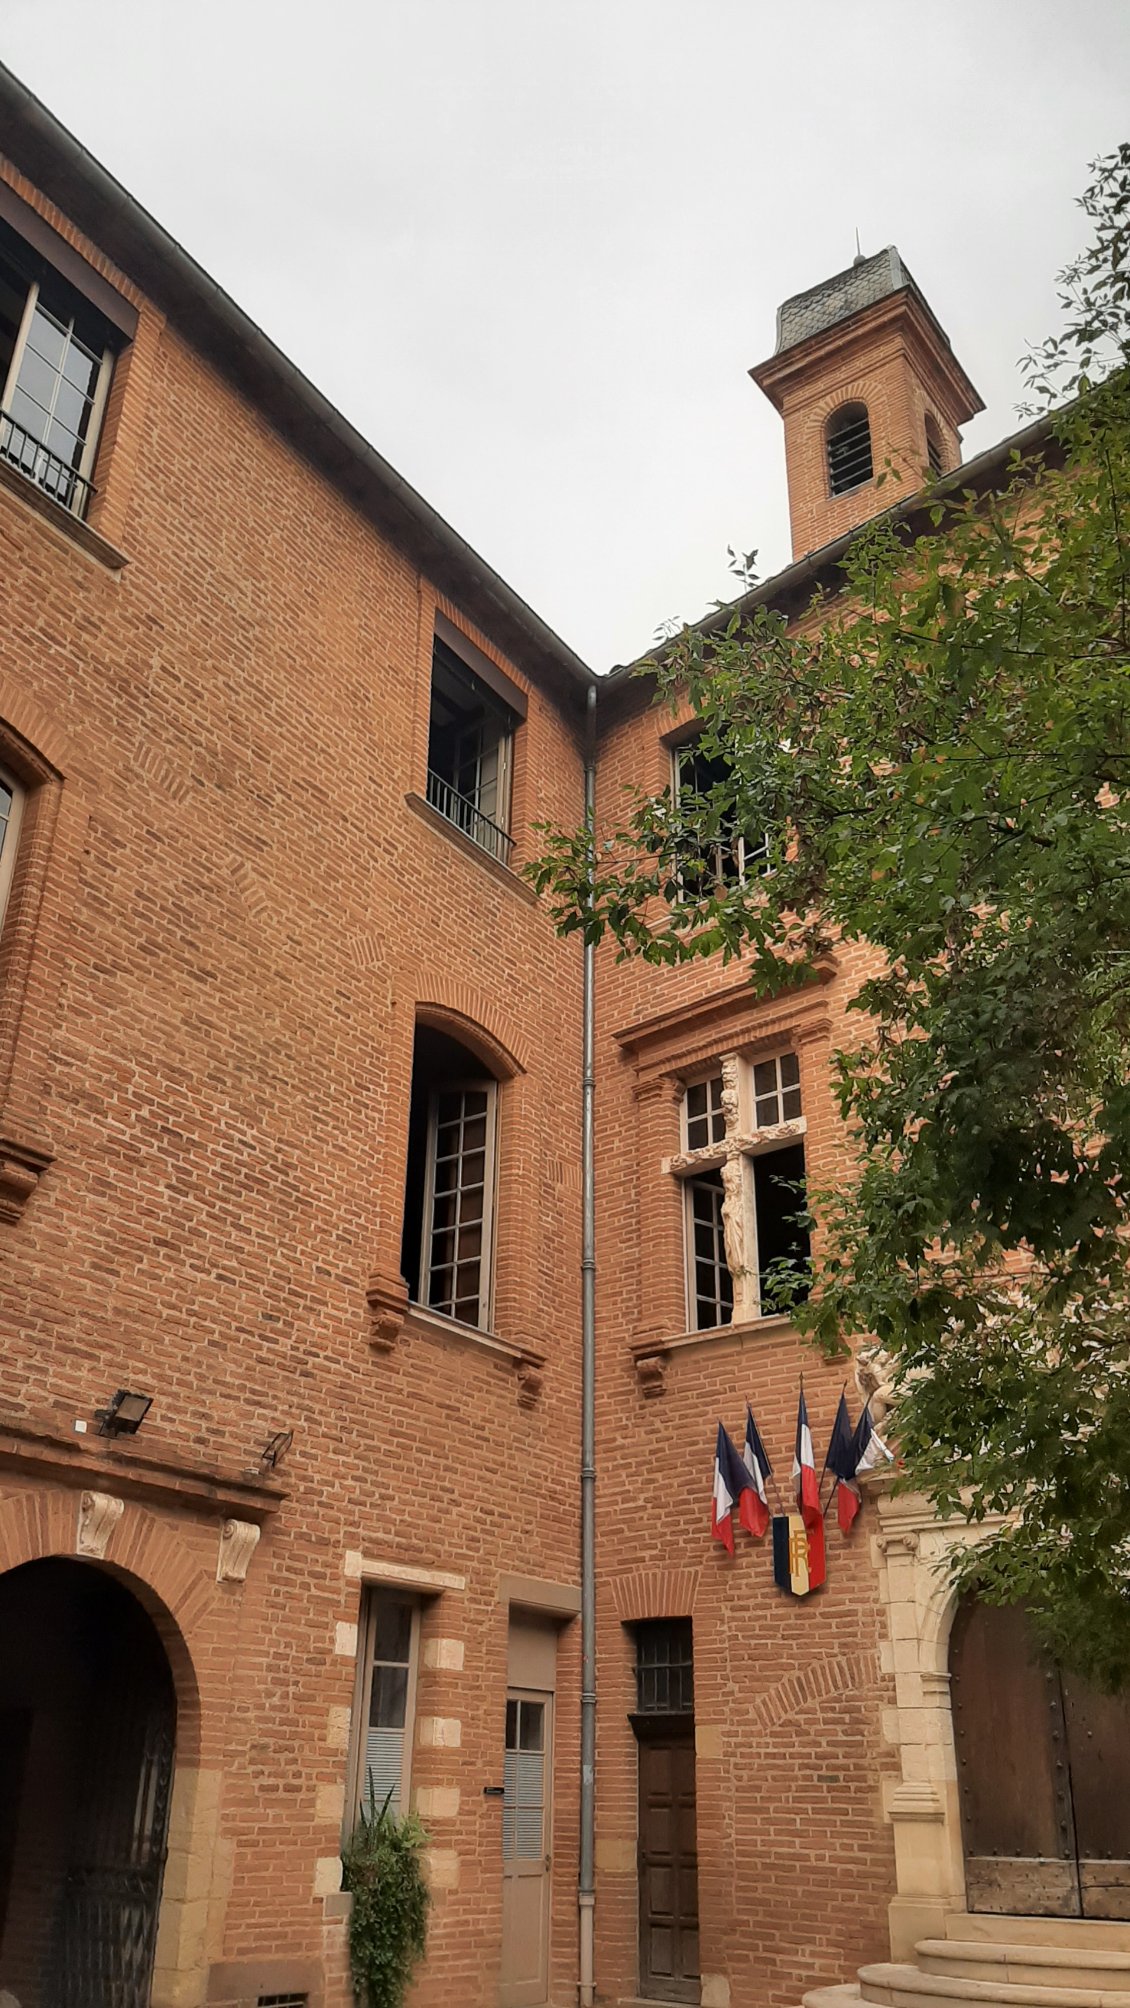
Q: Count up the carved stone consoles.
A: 2